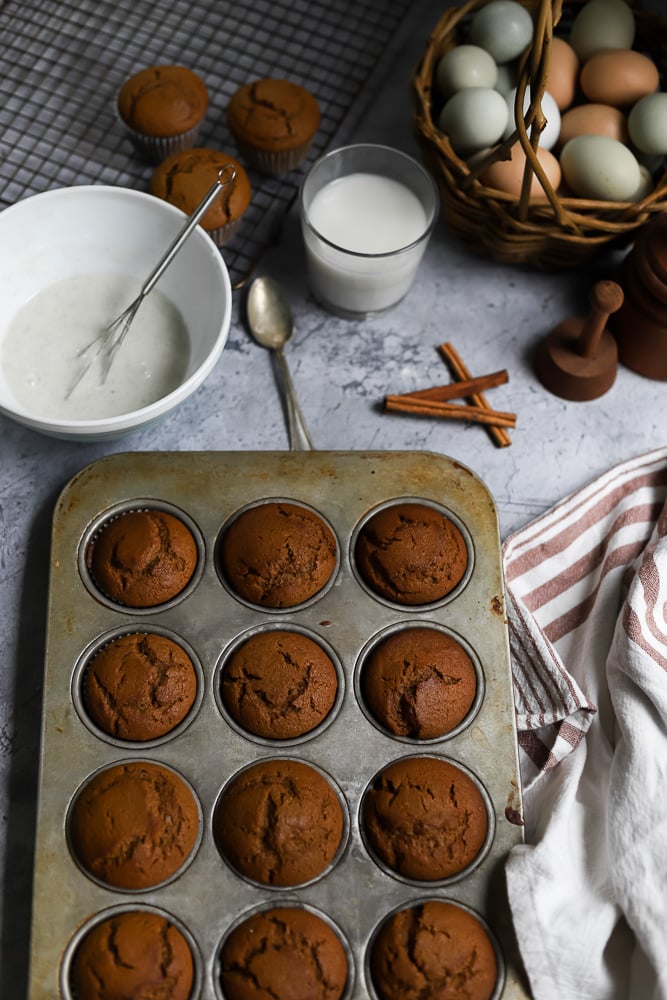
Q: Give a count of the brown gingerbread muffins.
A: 15